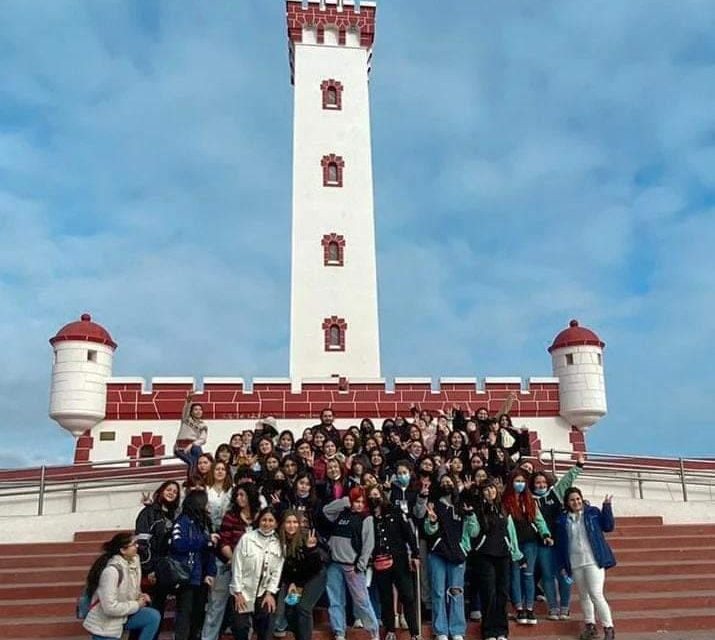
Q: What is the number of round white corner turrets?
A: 2